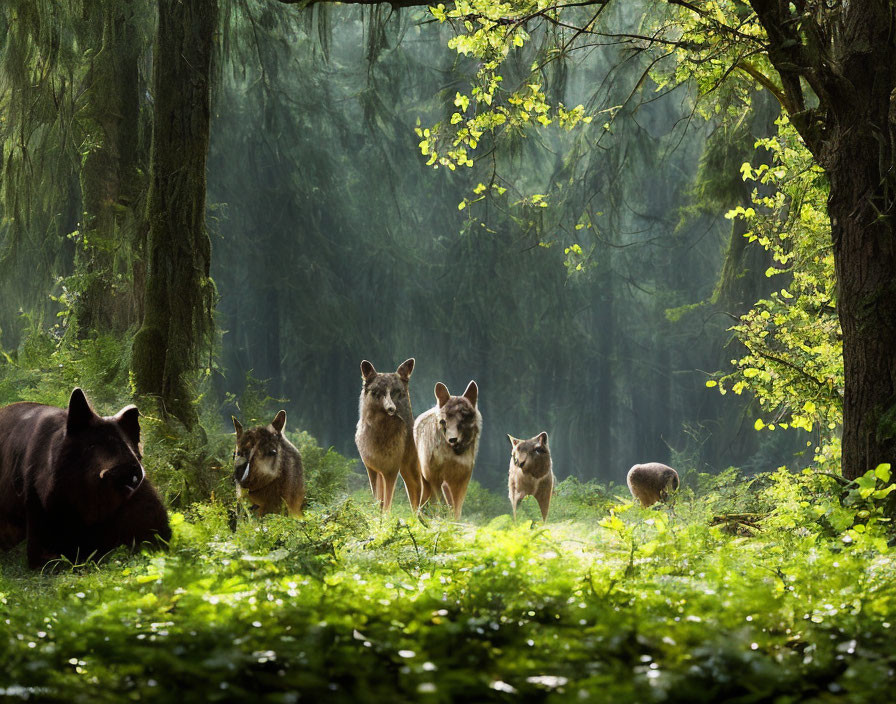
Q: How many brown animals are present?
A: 6